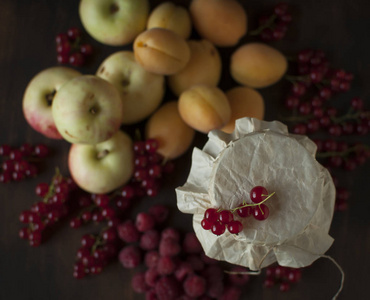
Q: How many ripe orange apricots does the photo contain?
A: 8